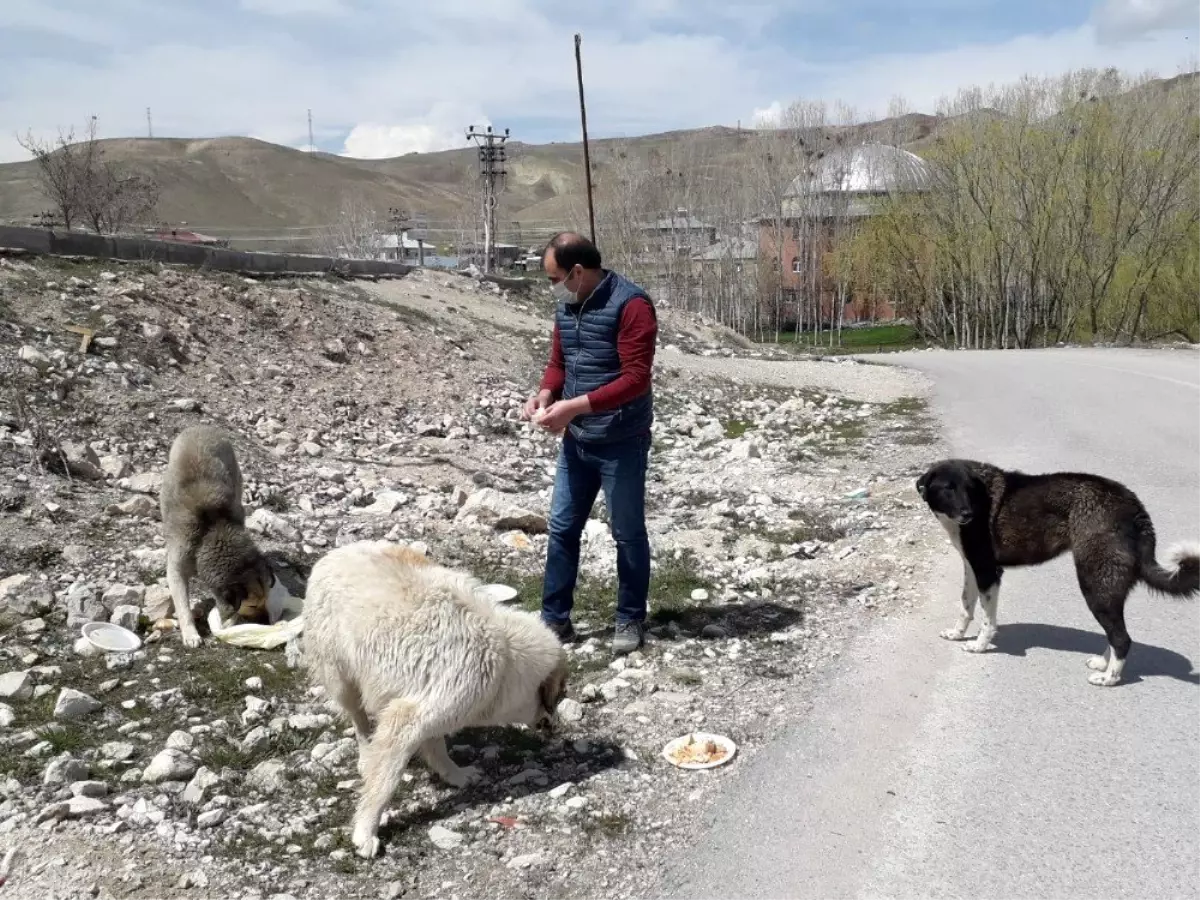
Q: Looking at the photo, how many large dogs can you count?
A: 3